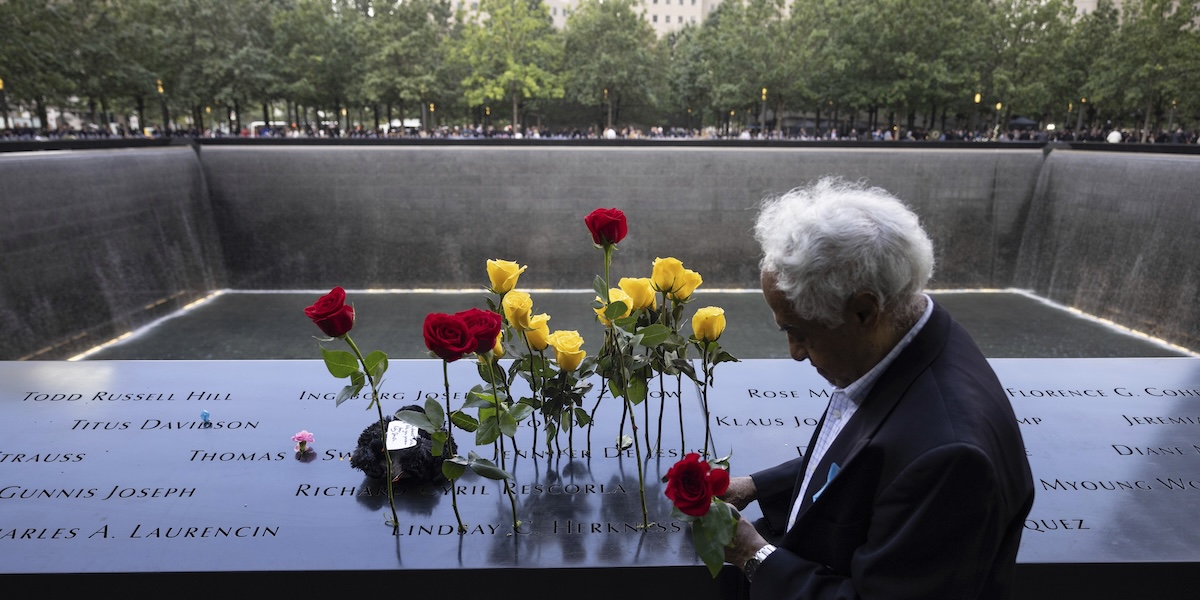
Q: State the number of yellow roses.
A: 10